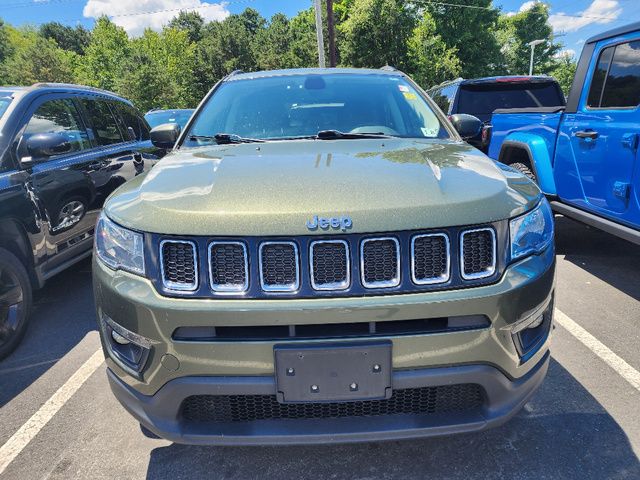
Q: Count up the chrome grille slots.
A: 7